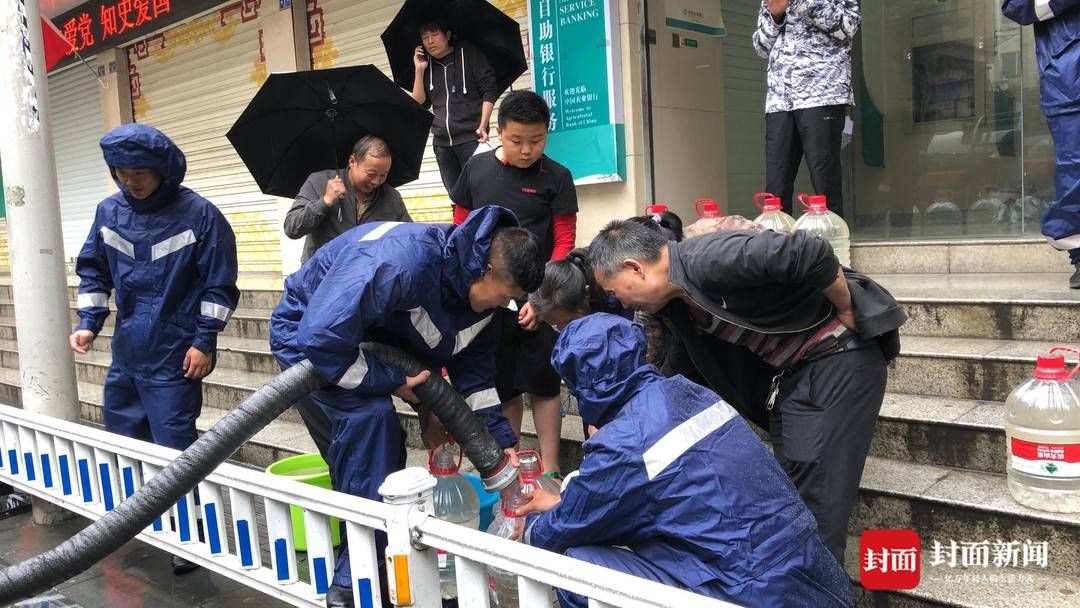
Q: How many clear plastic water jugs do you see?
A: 8